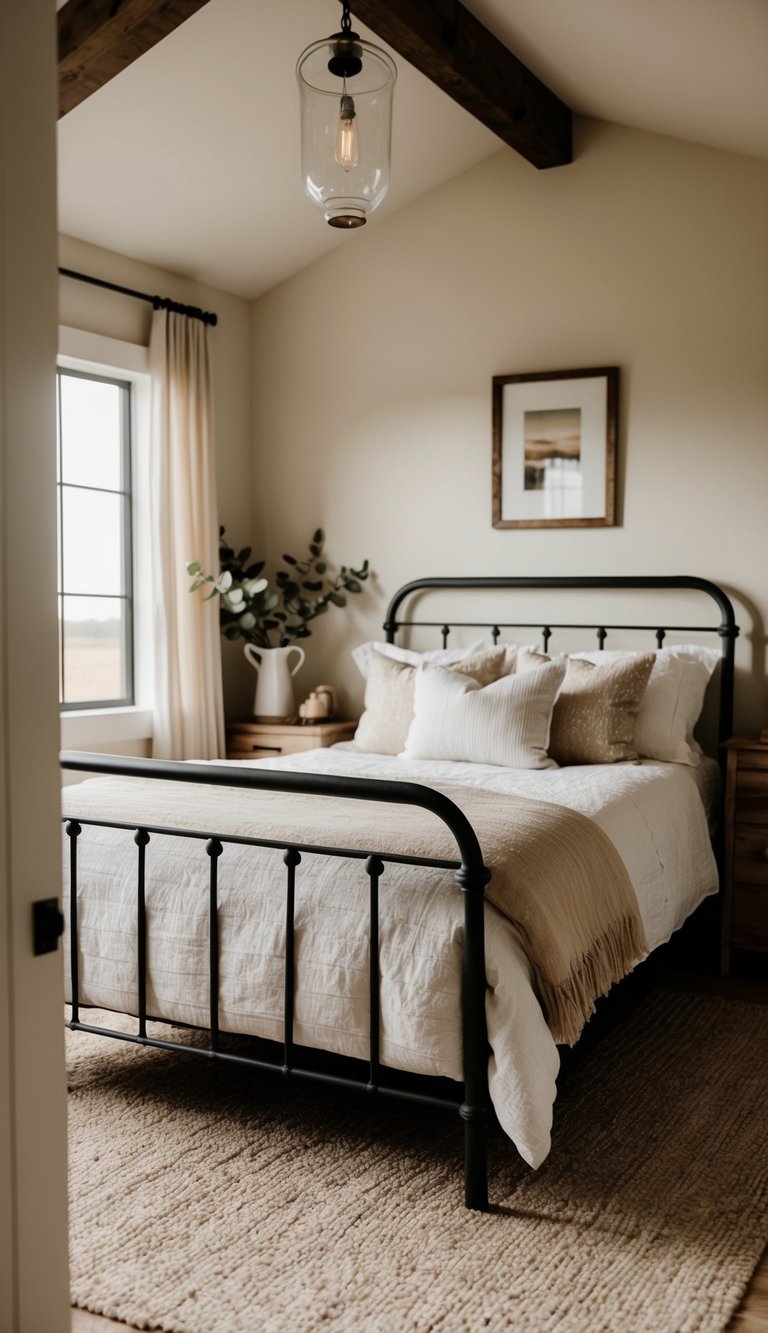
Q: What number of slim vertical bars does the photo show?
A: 10